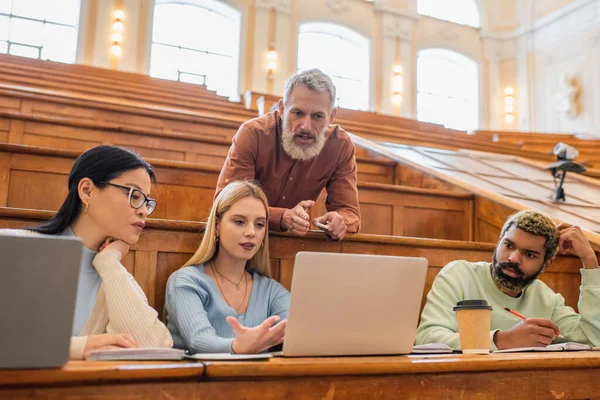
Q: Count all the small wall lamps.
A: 4